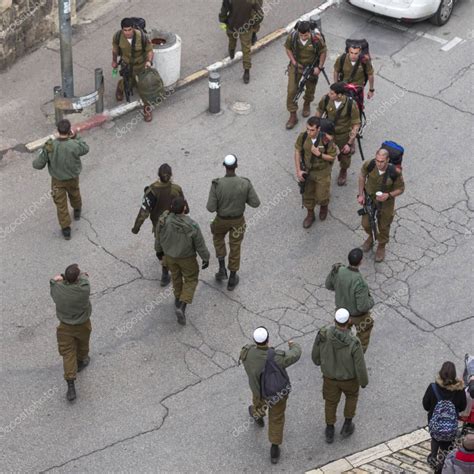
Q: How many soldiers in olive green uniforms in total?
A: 15